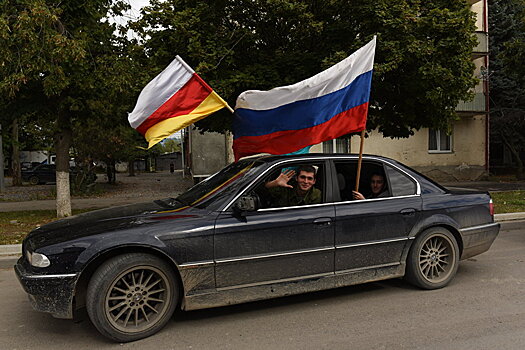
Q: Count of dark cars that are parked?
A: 1